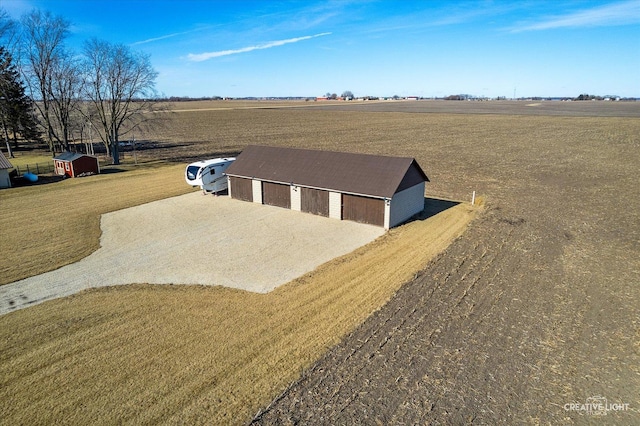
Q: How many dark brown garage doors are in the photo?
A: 4